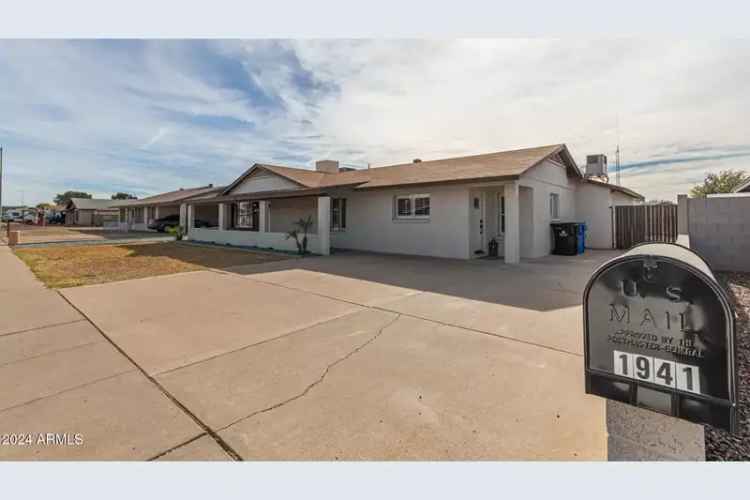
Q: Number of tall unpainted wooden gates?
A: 1